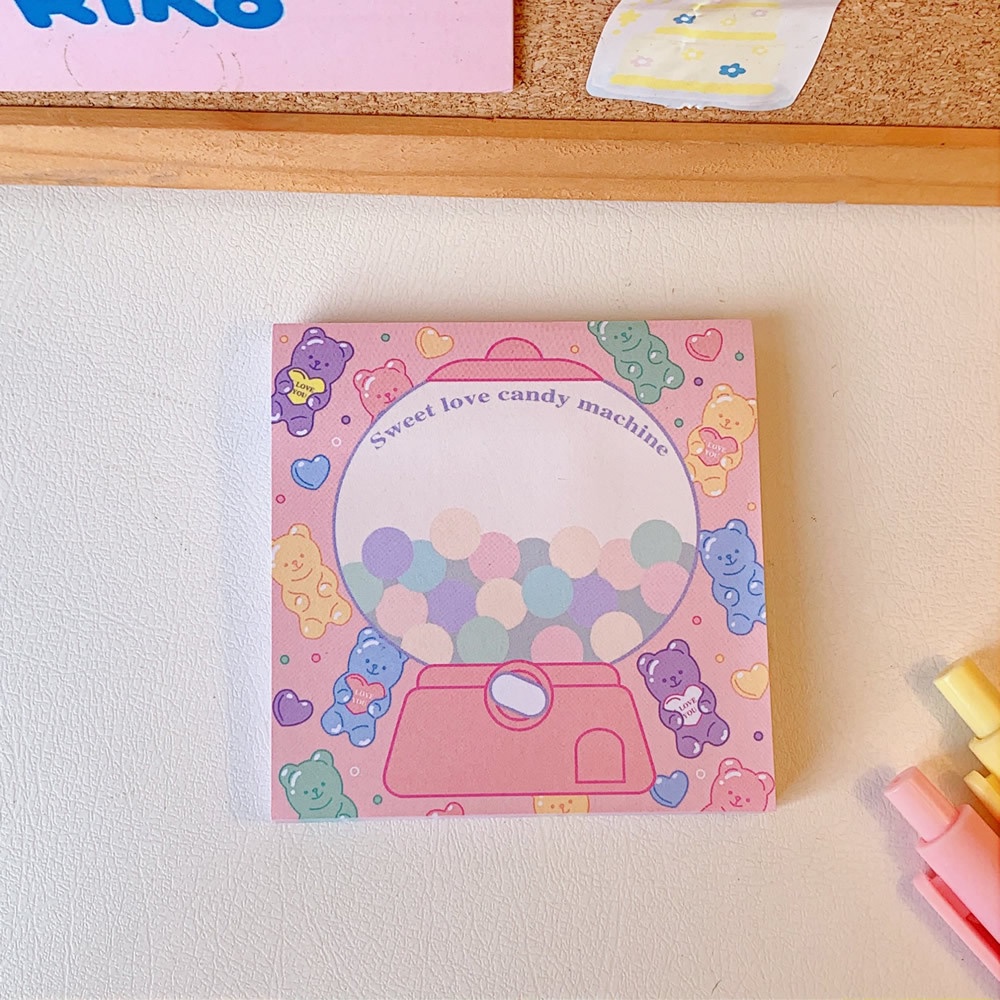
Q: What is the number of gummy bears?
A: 11